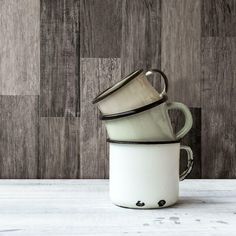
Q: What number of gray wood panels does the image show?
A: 11